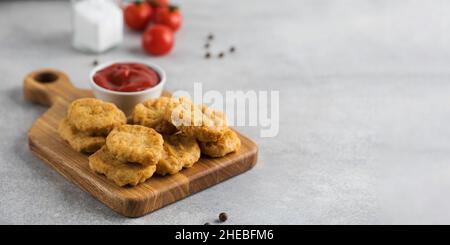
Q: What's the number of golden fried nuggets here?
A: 8